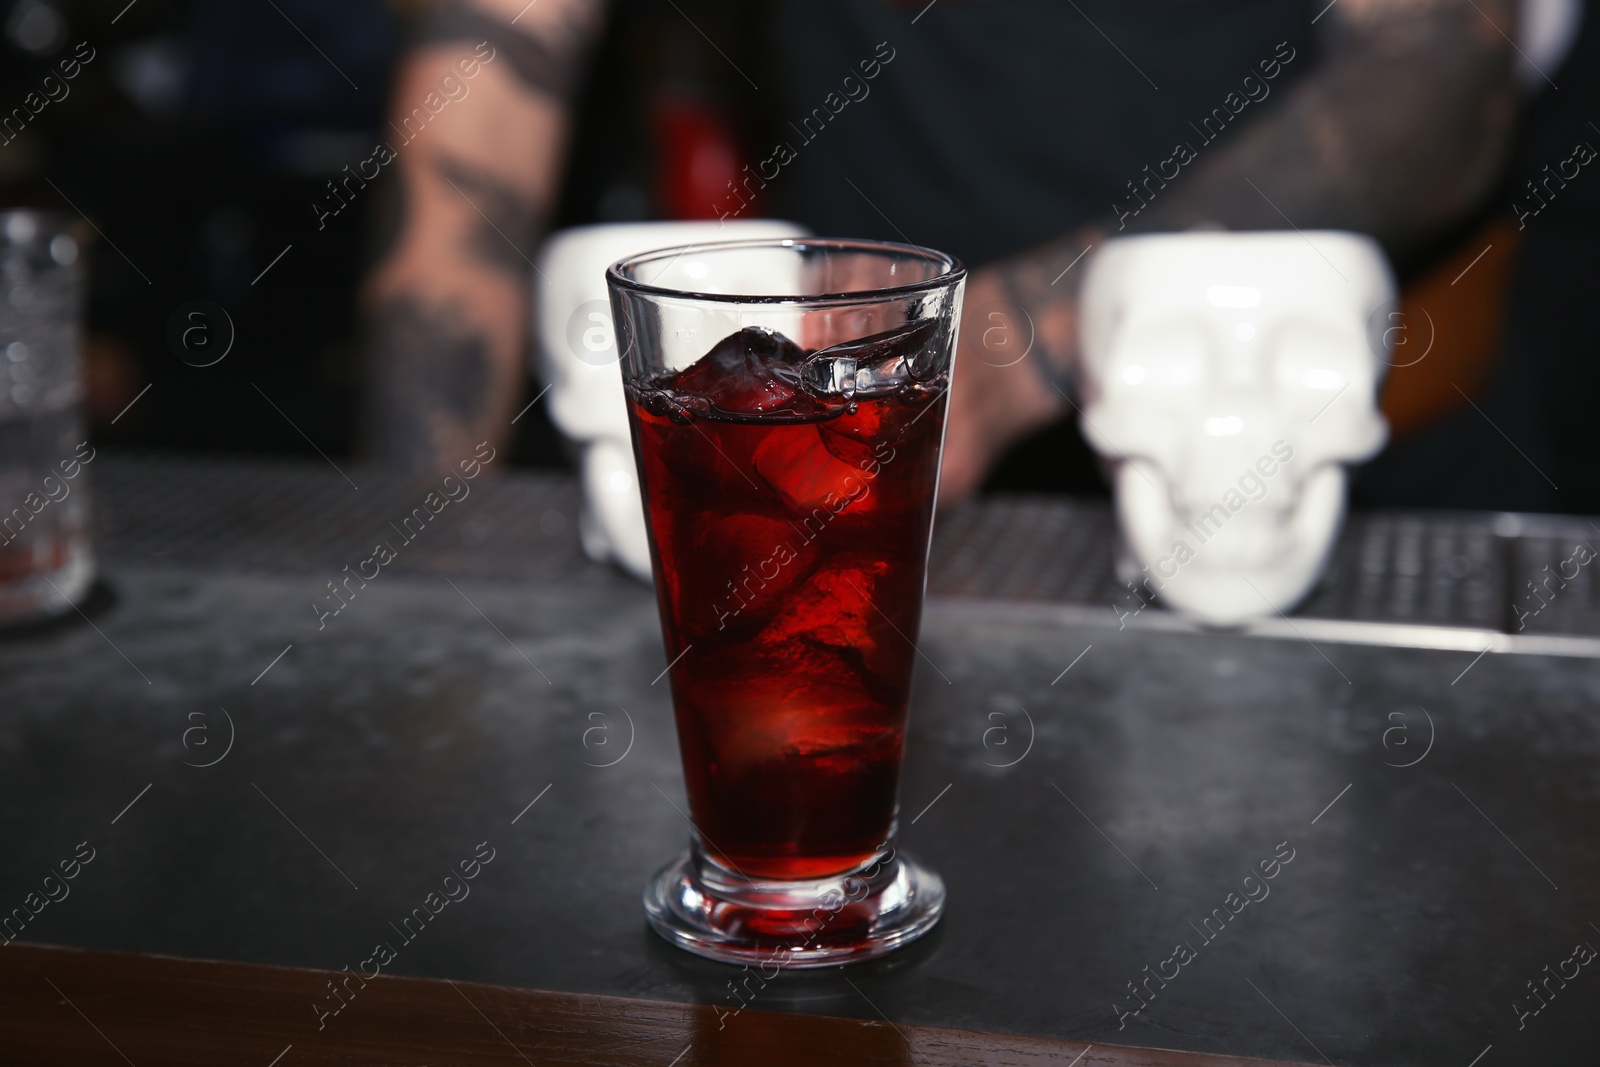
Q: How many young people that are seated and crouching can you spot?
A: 0